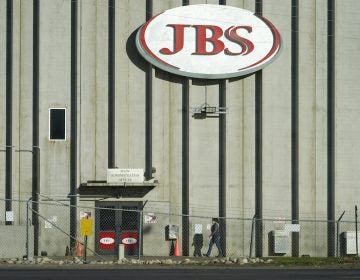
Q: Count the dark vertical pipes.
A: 10